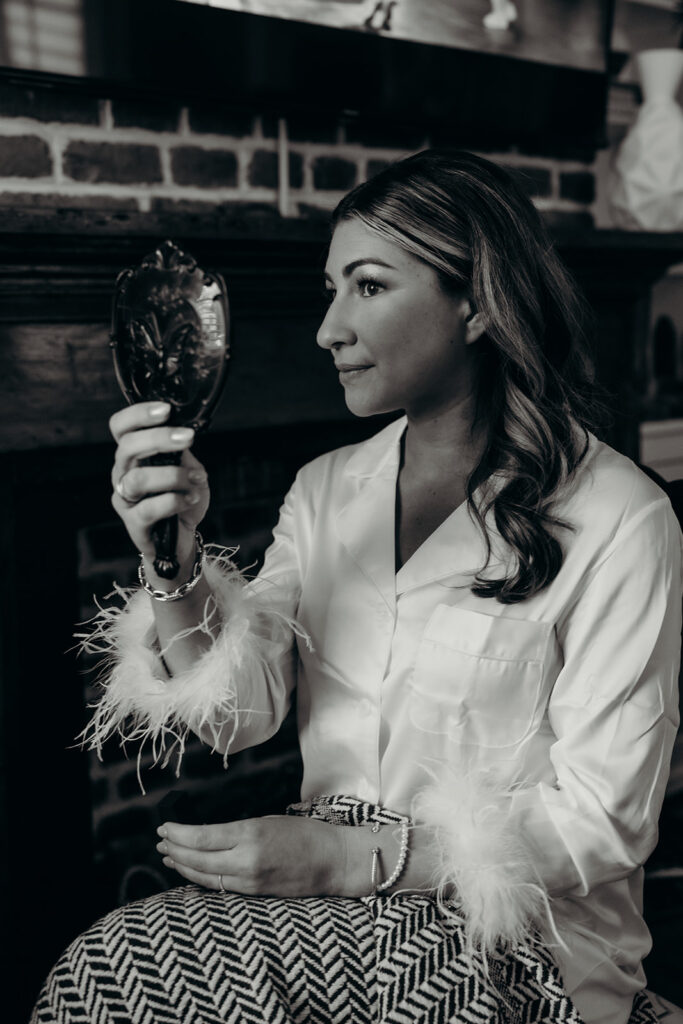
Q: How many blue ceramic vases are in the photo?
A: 0